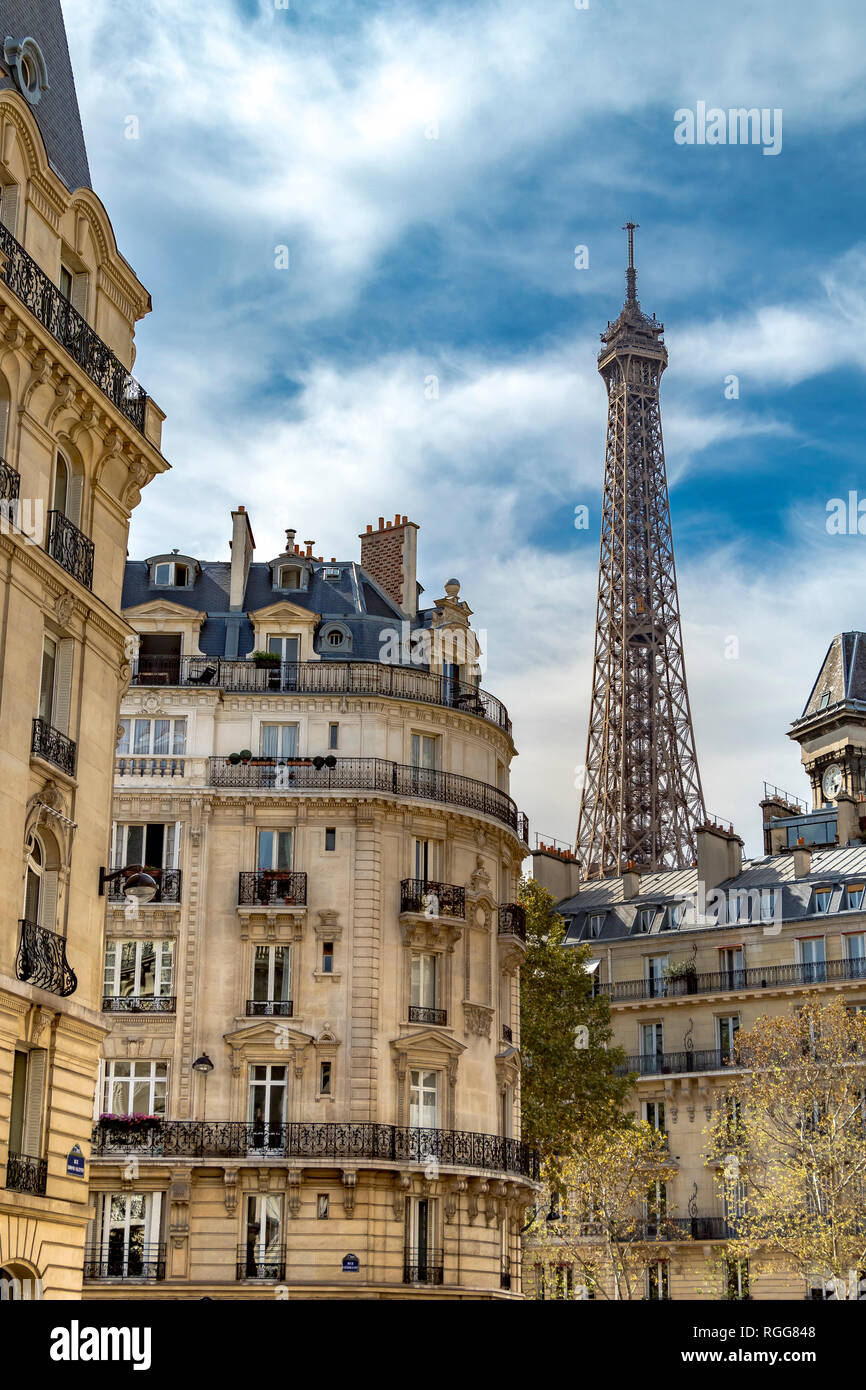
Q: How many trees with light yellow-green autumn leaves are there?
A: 2